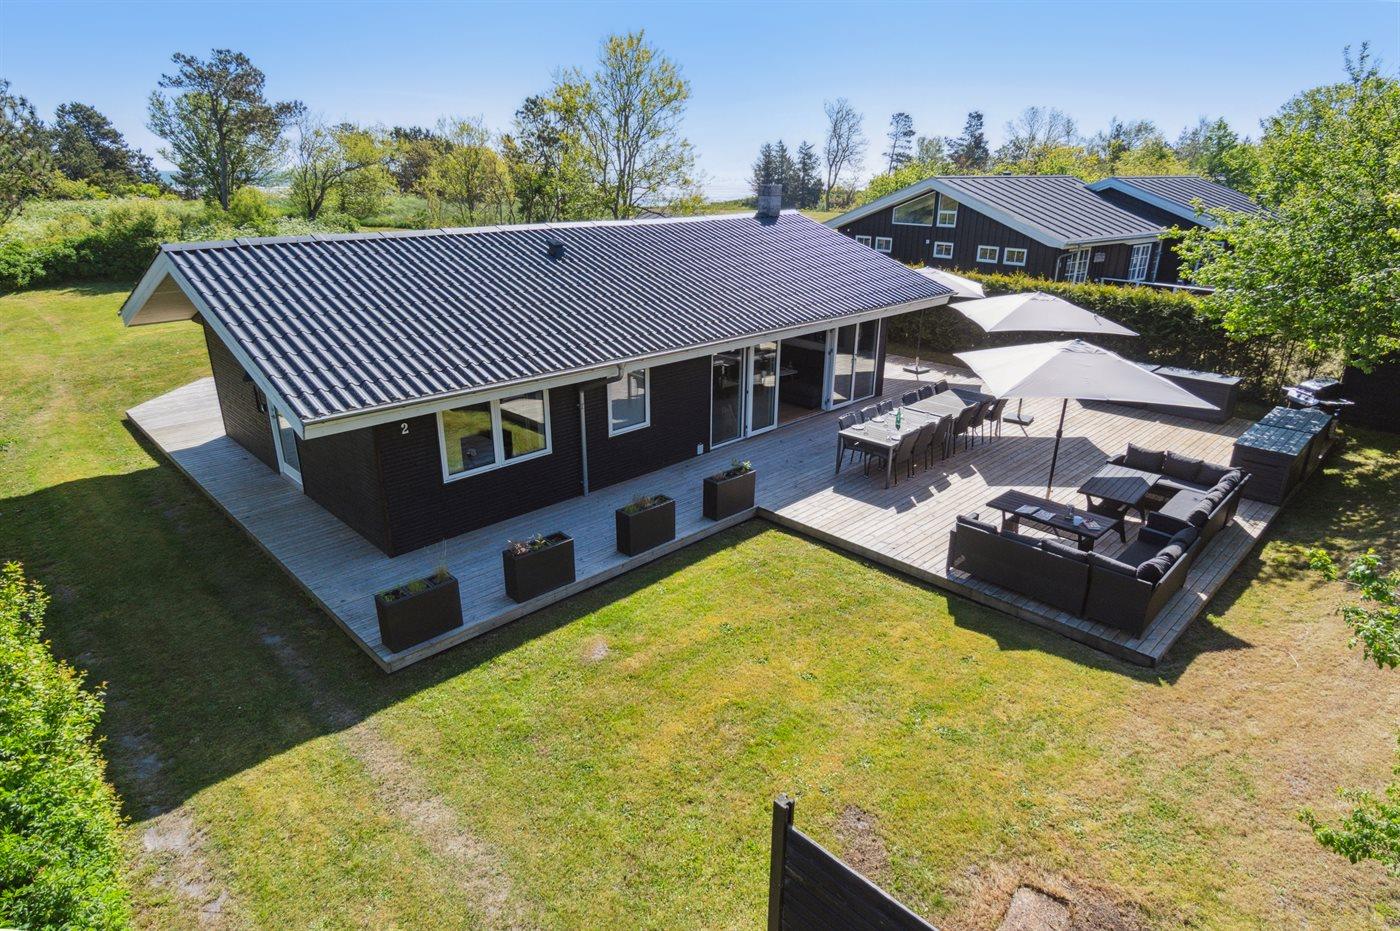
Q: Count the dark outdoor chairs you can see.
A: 12